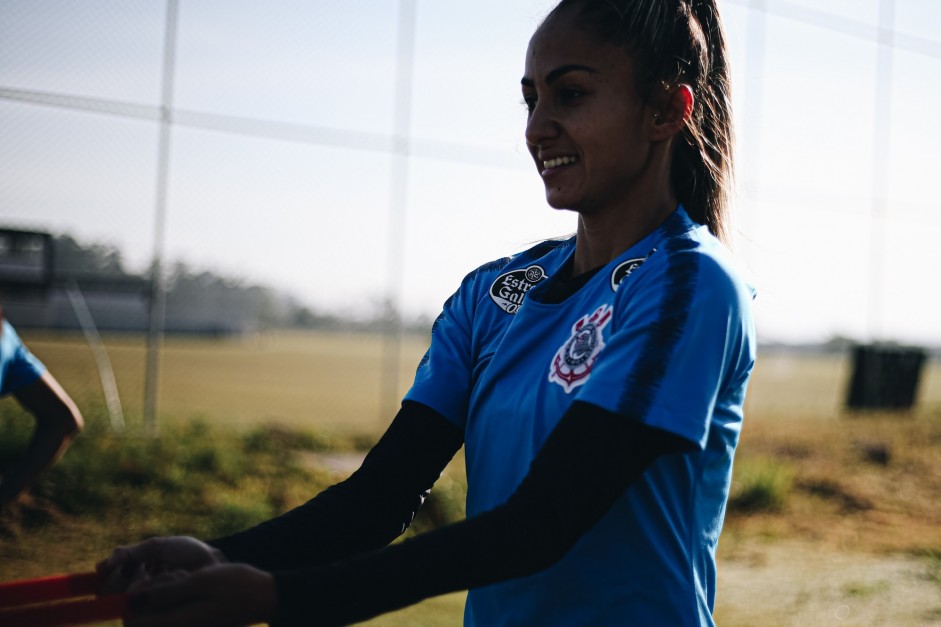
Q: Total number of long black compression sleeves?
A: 2